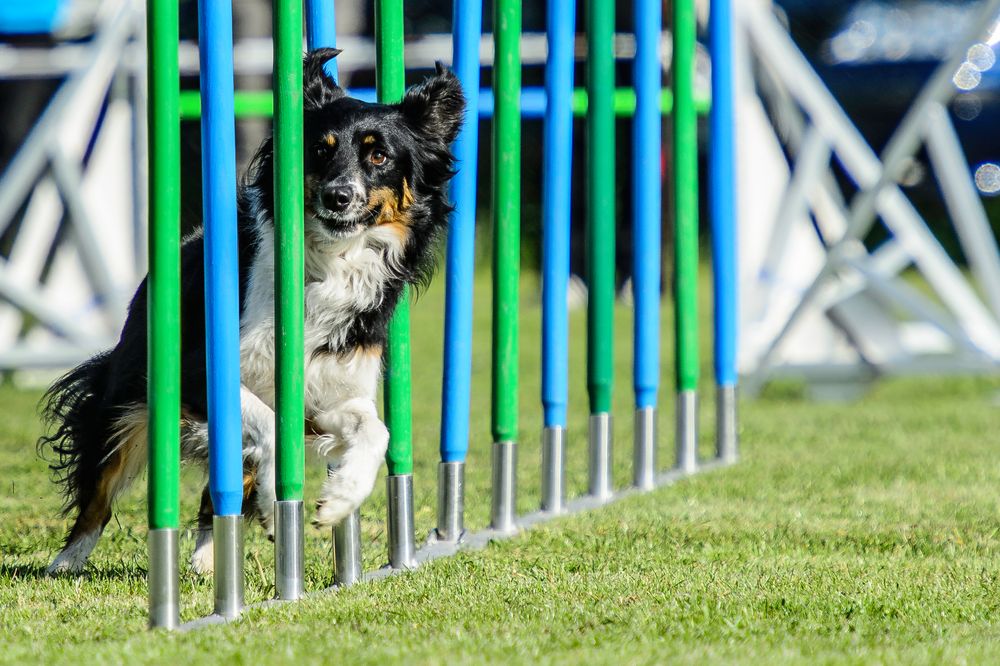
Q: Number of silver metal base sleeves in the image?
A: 12